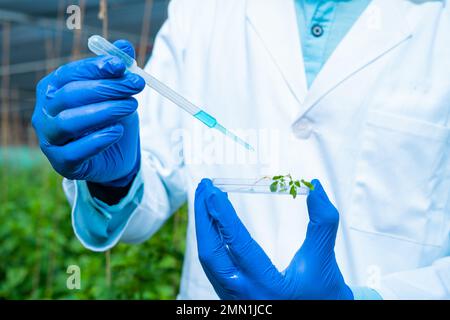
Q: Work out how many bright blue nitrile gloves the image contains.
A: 2